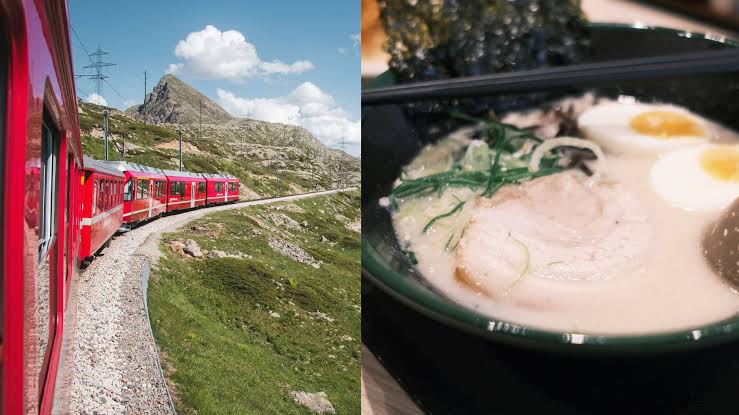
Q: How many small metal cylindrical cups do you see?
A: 0